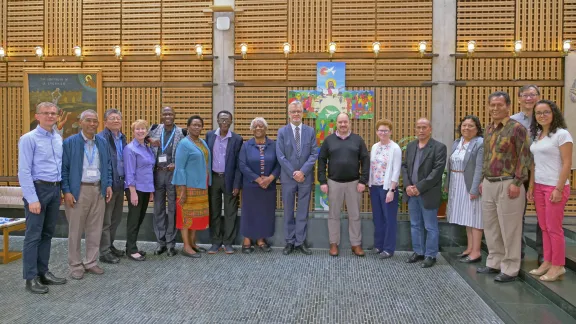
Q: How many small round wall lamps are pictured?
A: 14